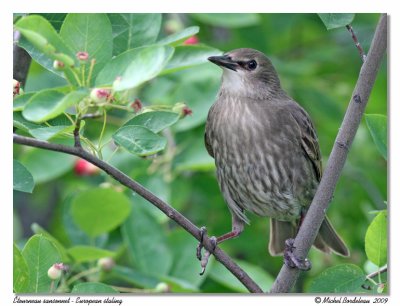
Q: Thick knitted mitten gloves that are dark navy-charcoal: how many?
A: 0